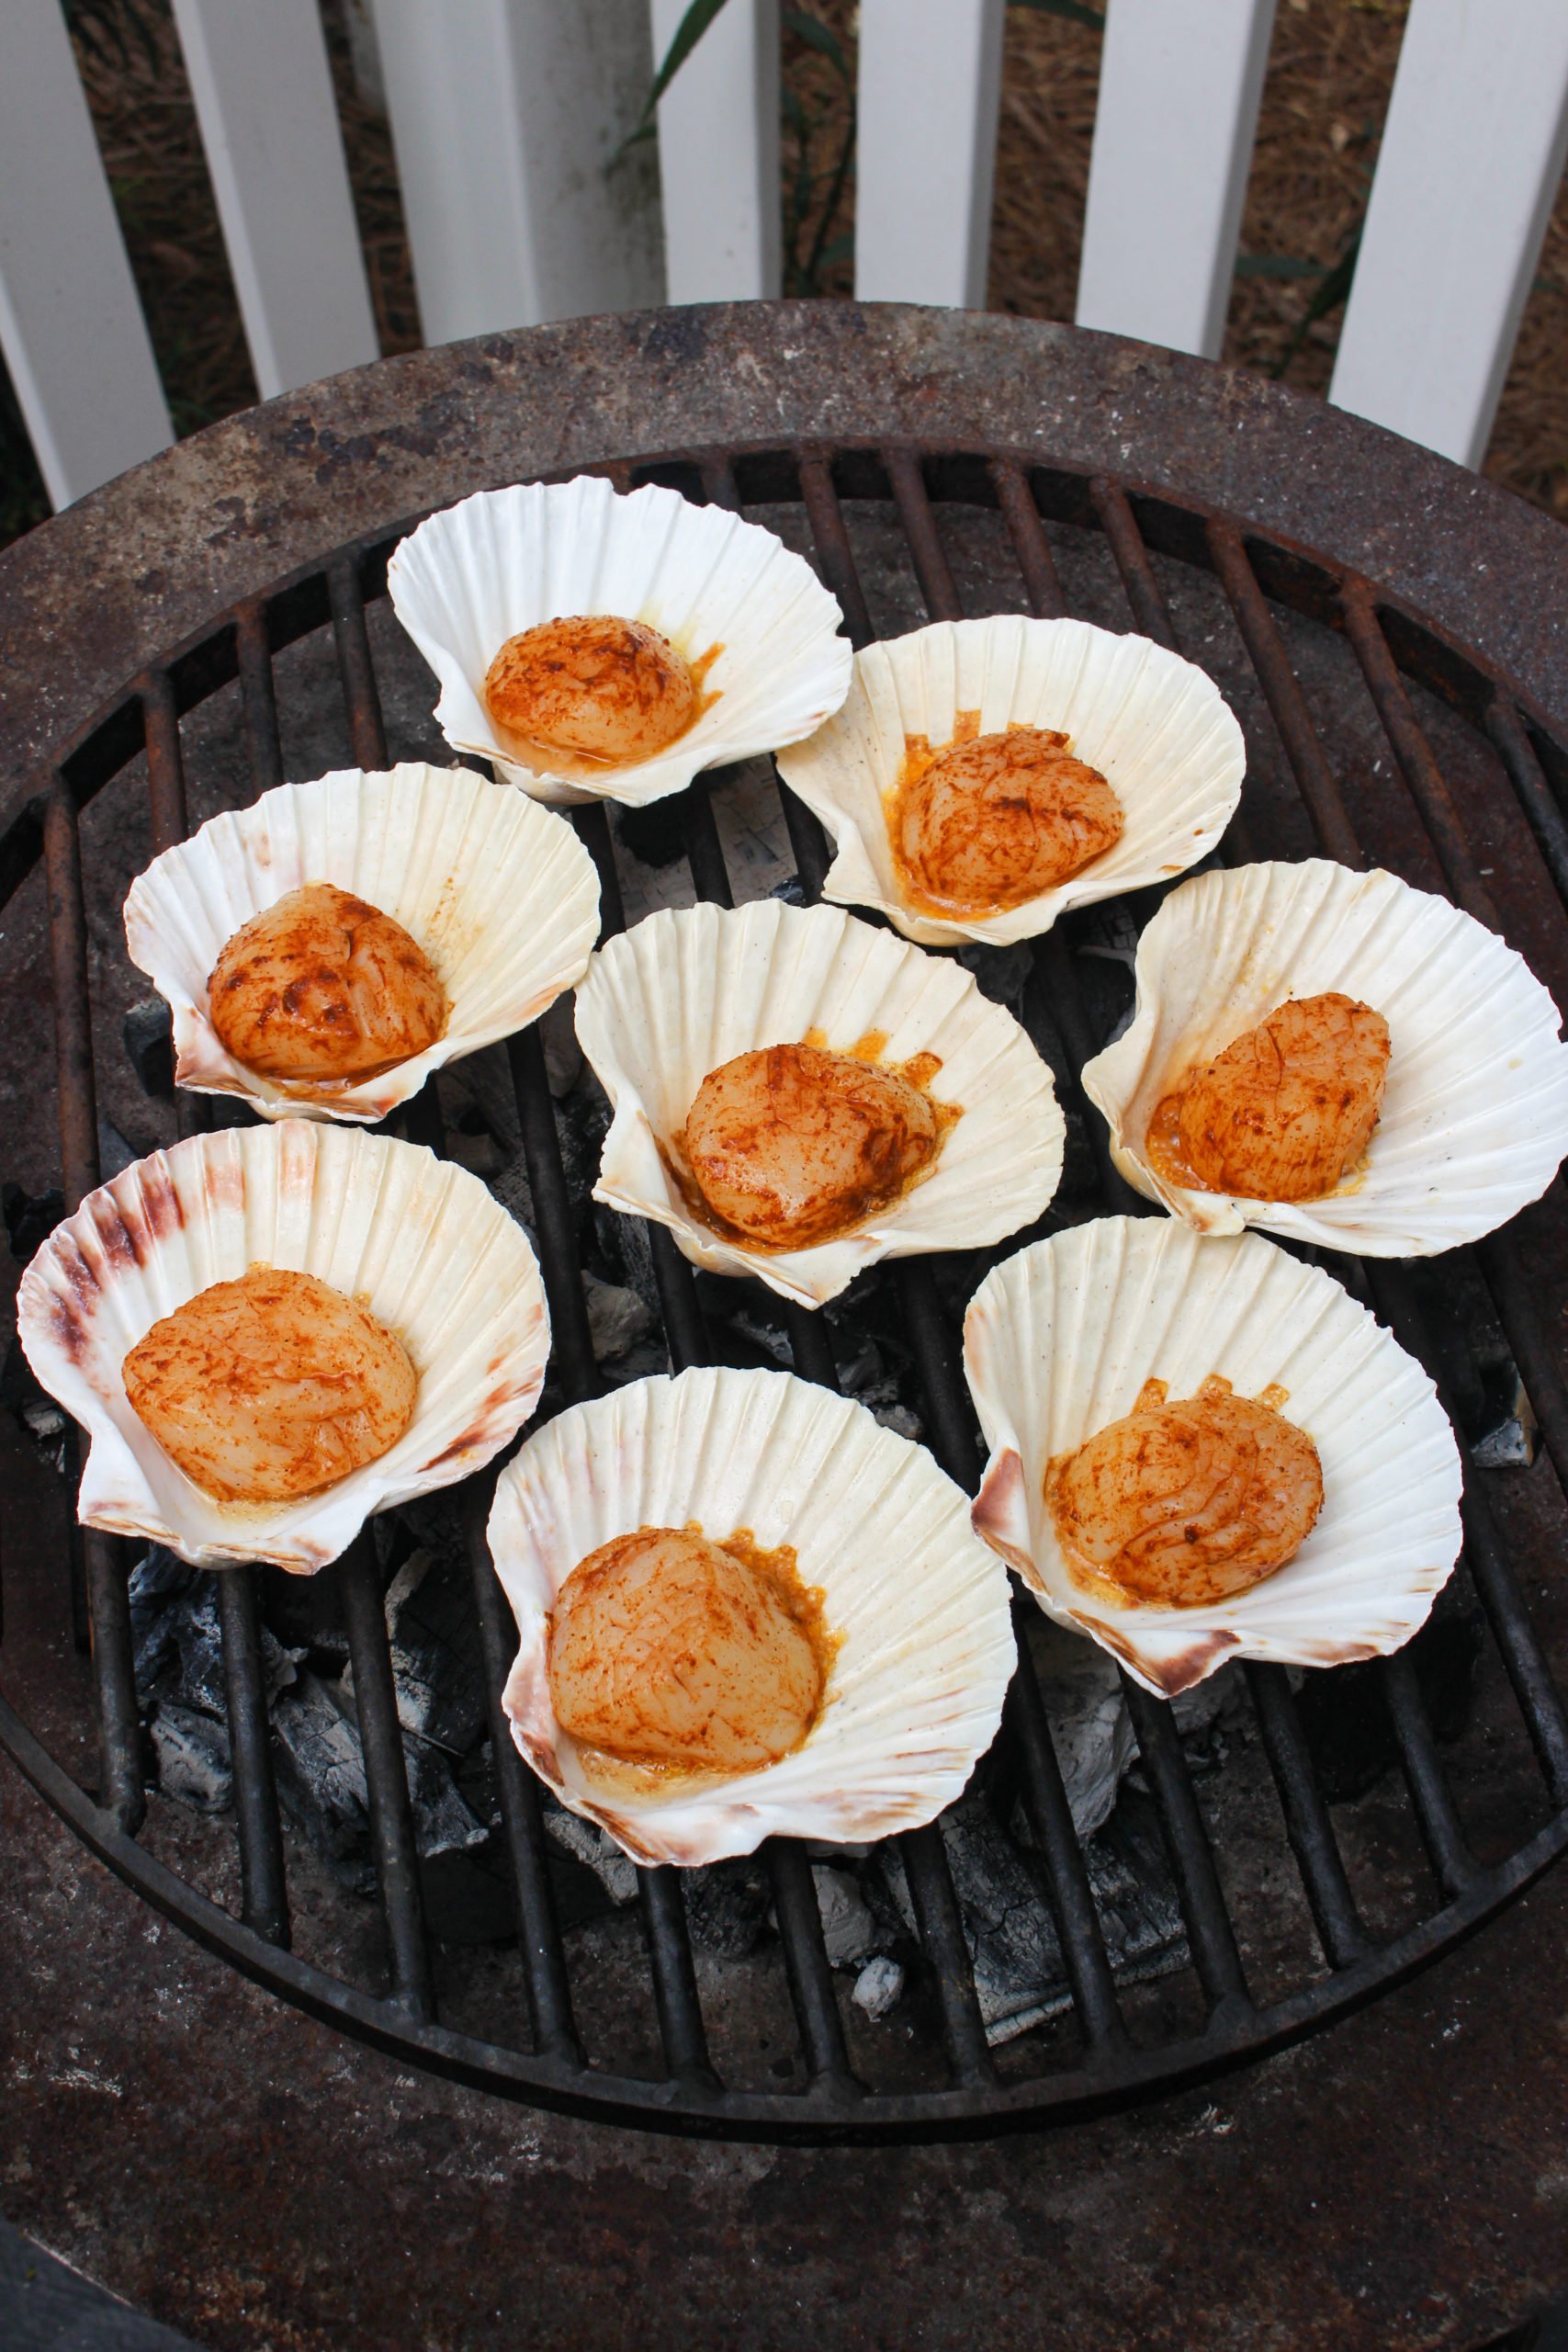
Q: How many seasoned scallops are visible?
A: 8